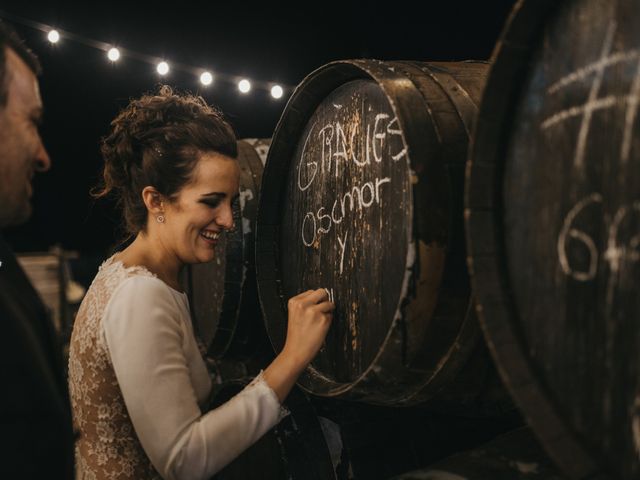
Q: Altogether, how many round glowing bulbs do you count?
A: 6